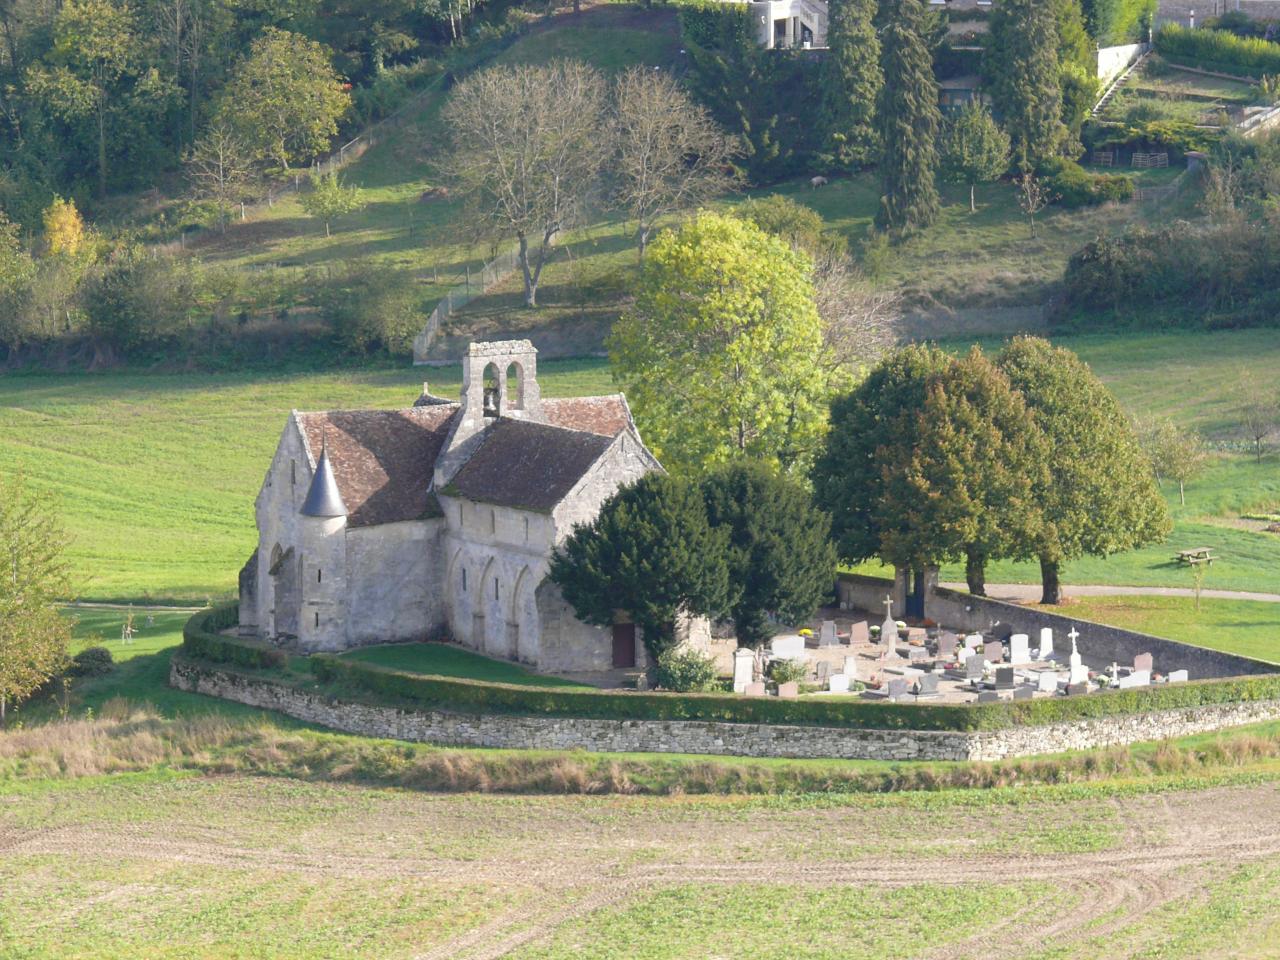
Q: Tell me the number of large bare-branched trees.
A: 2